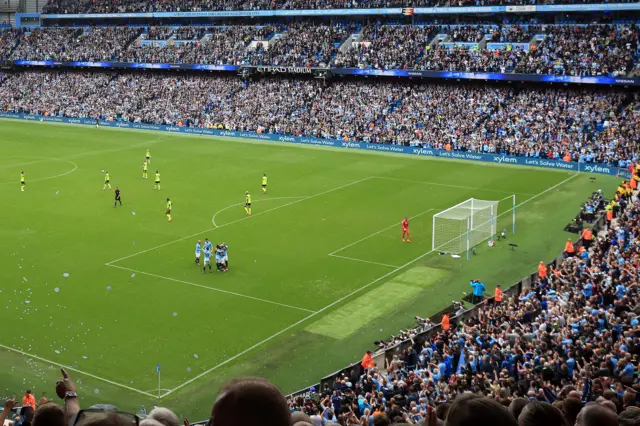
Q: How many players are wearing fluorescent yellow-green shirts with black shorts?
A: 8